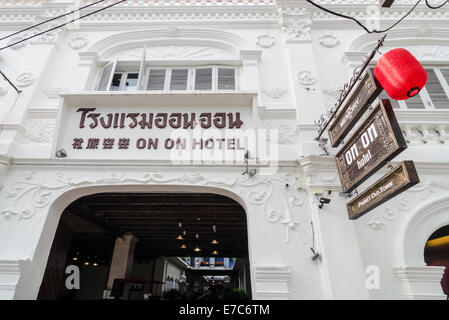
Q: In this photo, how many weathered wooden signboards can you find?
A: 3